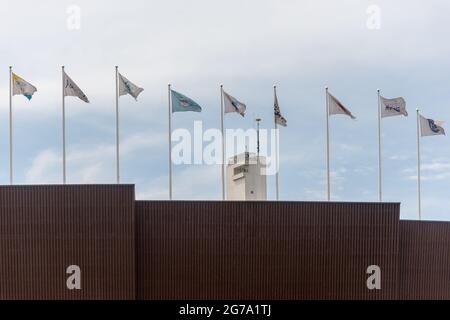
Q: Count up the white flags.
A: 8